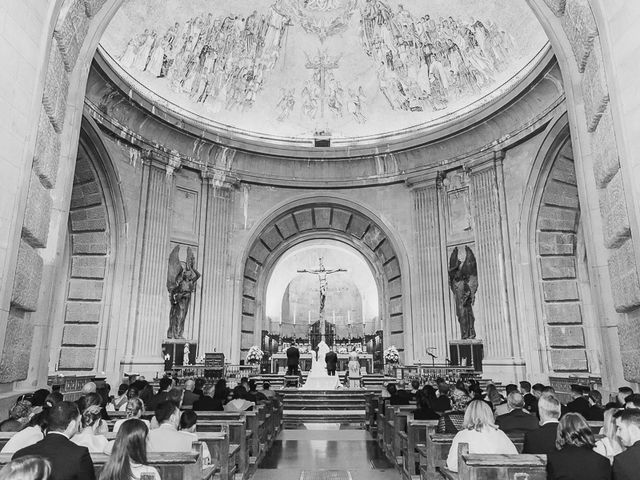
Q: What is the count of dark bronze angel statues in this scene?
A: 2